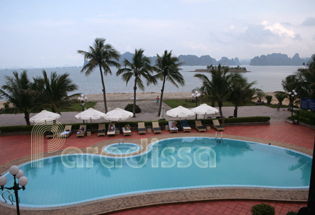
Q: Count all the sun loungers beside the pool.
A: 12